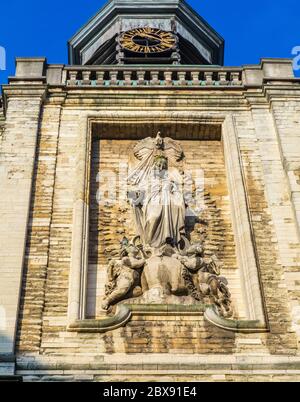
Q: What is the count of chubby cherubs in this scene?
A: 2